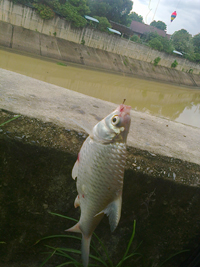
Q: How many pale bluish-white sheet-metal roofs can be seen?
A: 3